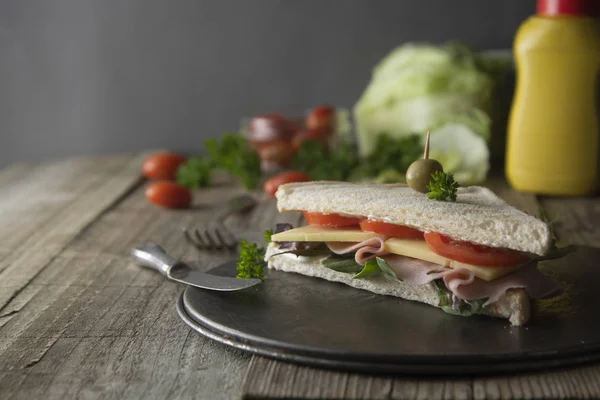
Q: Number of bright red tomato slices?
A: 3